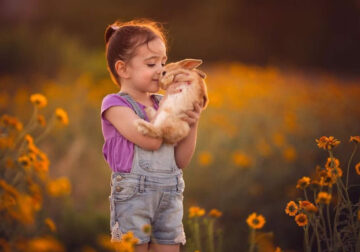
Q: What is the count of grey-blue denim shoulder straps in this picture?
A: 2